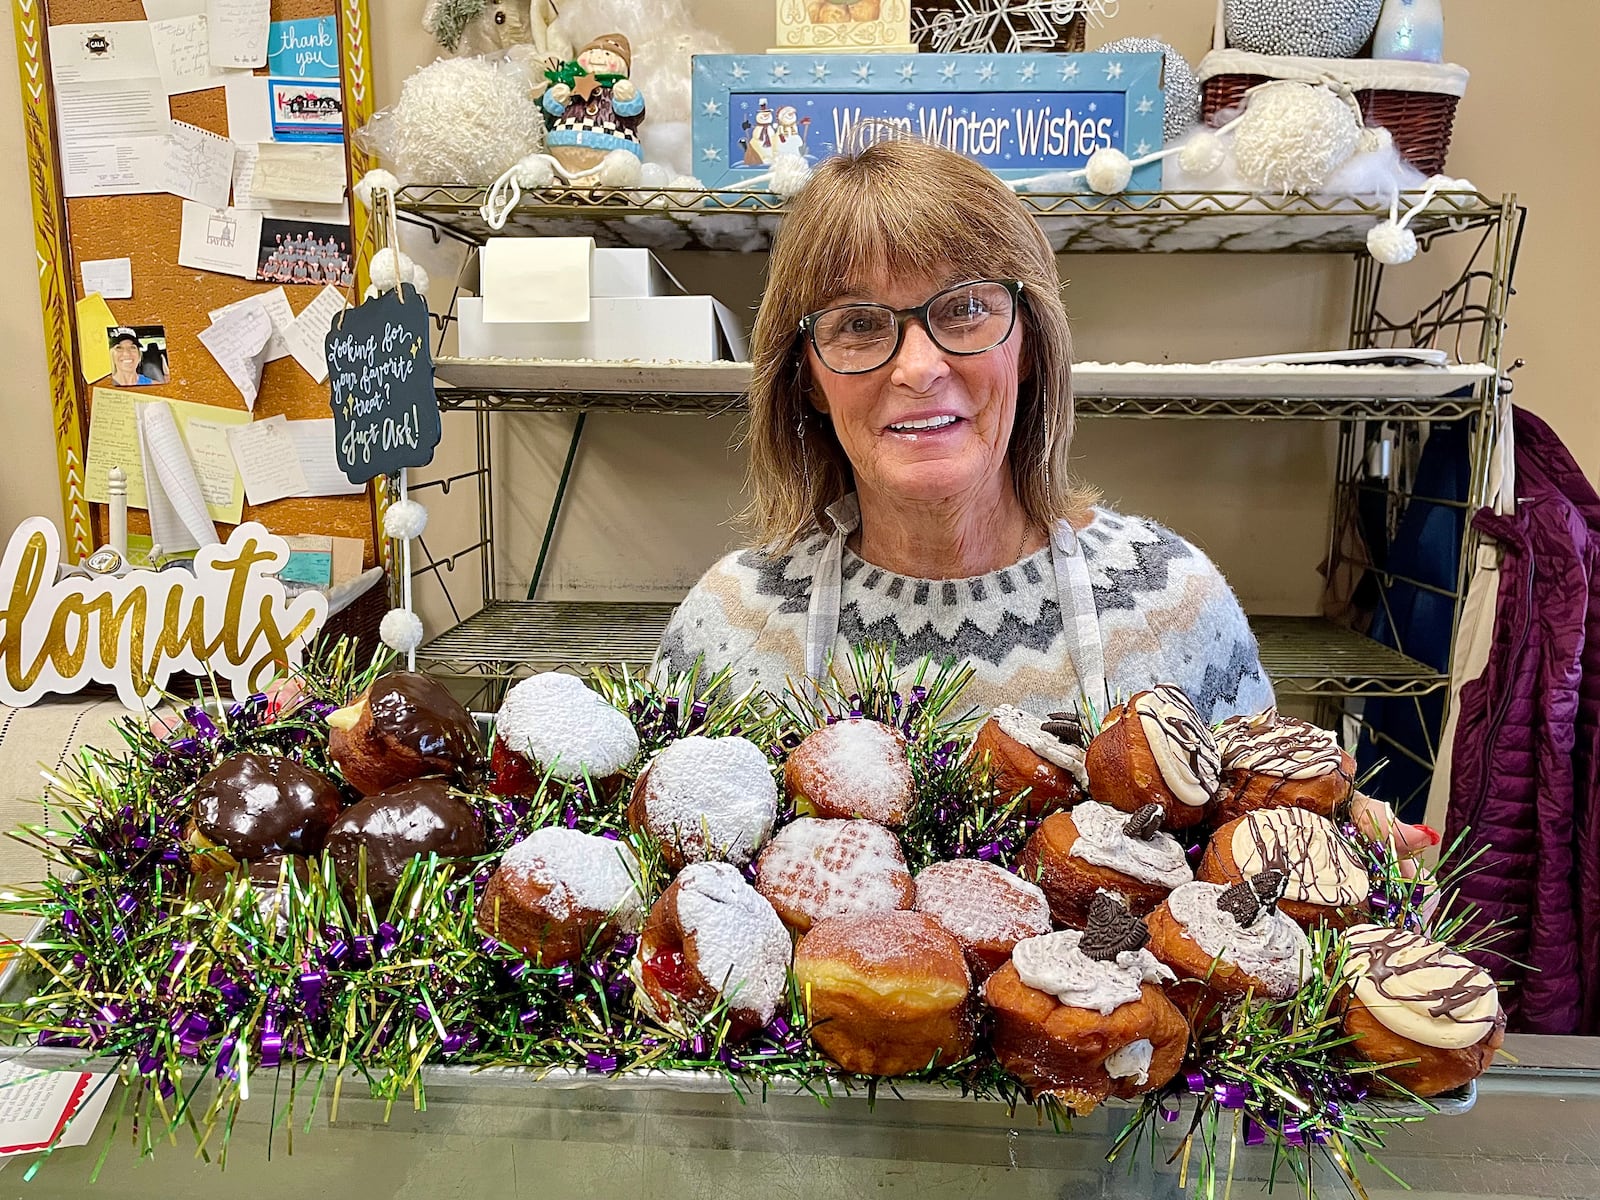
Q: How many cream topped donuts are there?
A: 8